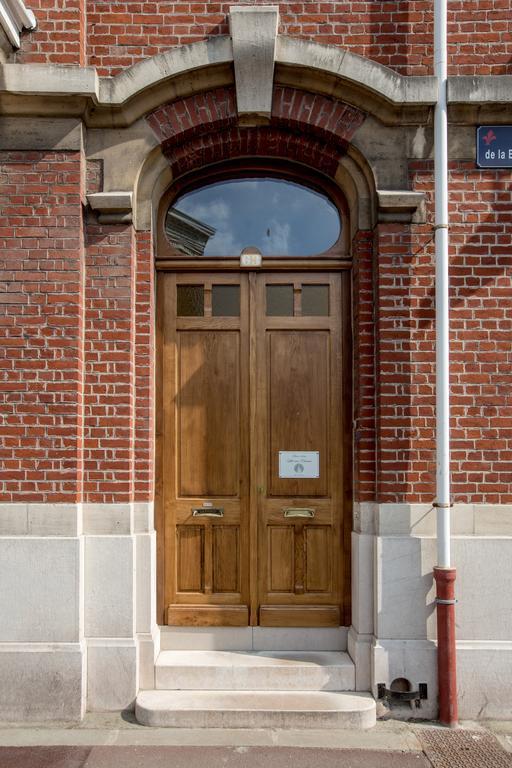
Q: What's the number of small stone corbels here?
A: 2